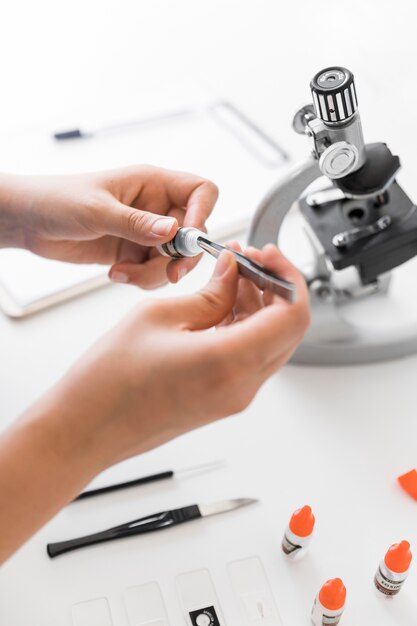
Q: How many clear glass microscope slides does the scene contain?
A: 4